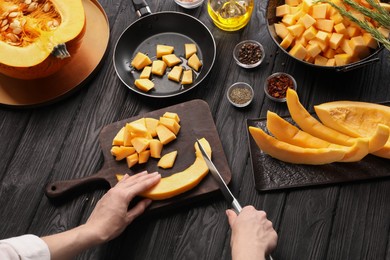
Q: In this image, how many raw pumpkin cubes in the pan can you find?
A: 10